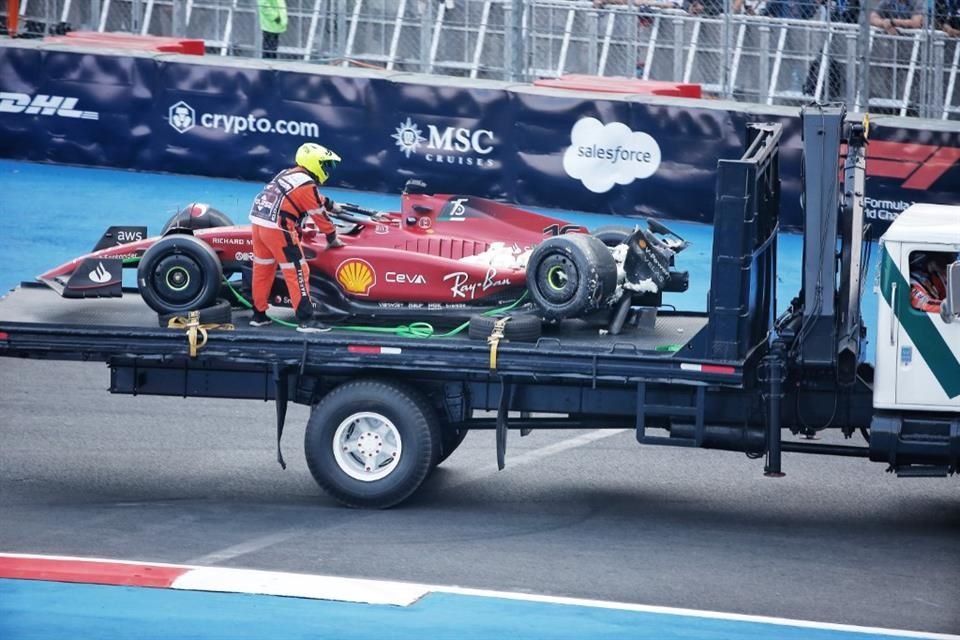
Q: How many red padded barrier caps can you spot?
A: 2